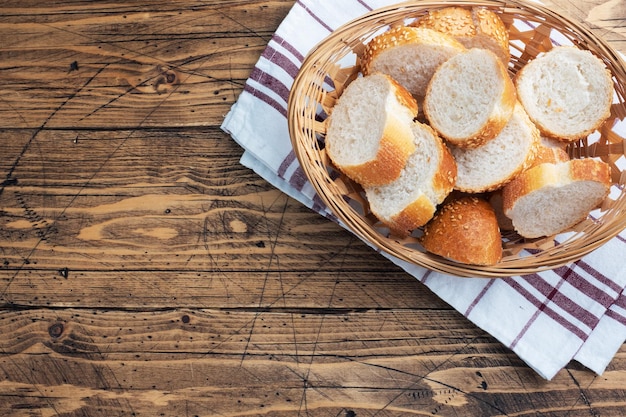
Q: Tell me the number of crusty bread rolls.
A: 10